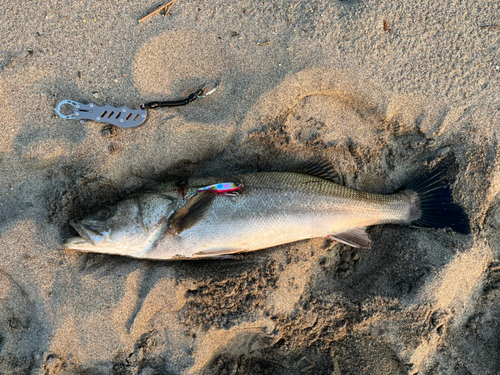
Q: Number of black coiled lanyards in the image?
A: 1